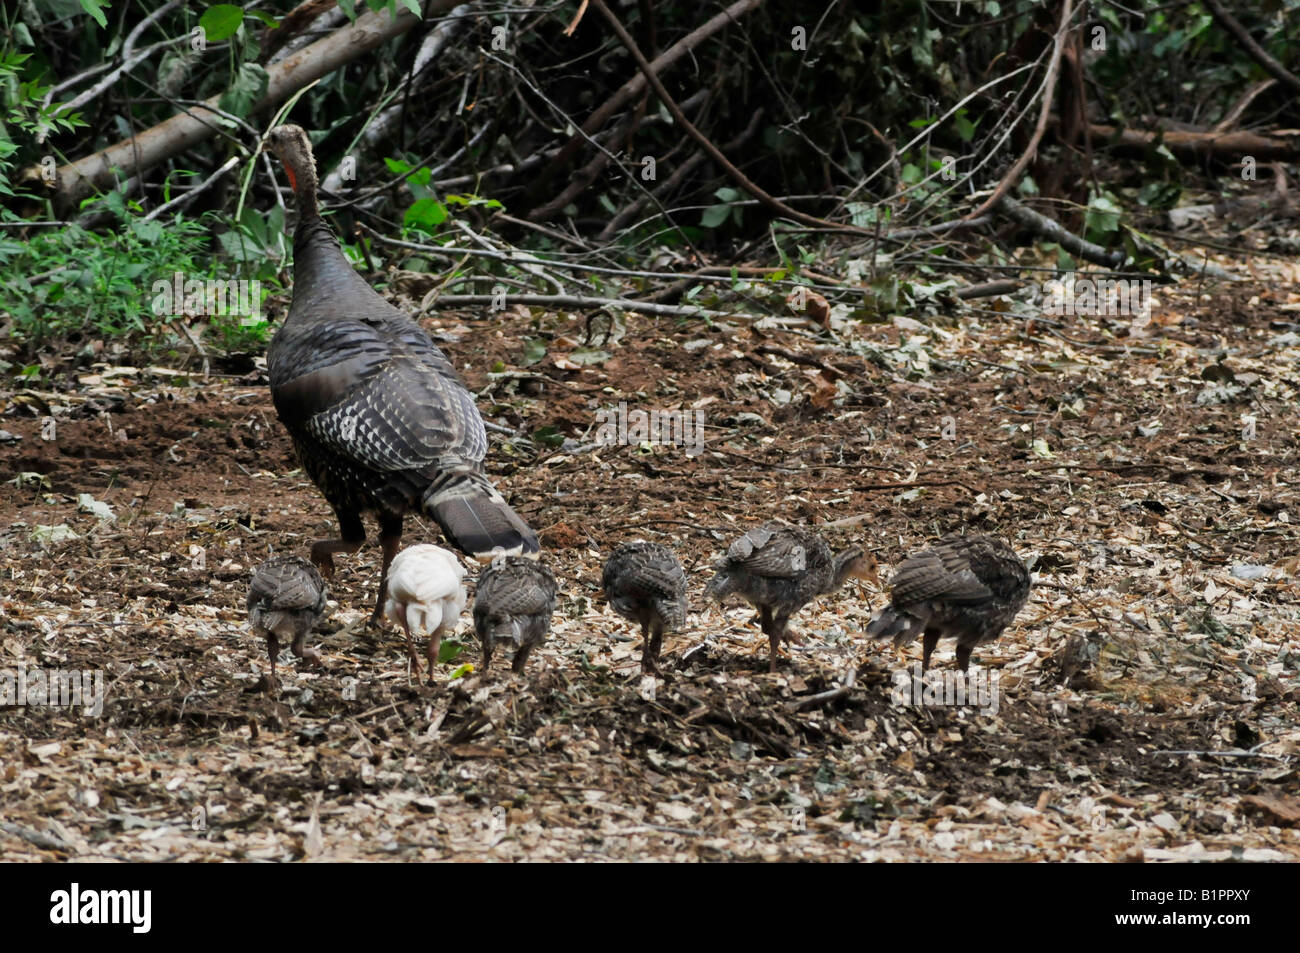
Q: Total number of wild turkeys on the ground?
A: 7